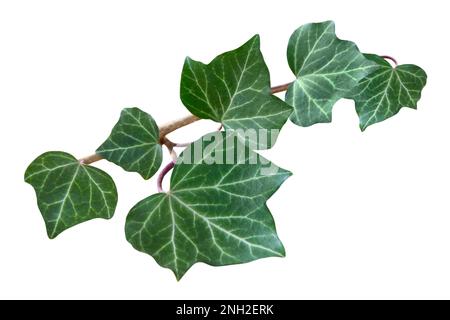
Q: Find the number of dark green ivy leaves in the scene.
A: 6